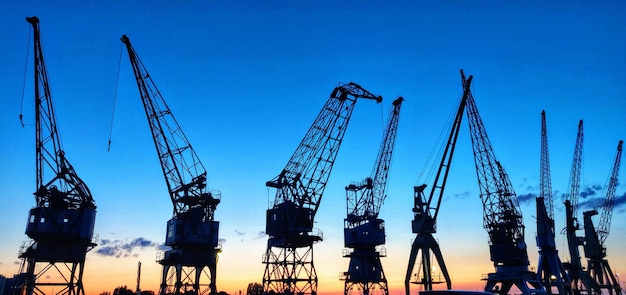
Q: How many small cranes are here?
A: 3